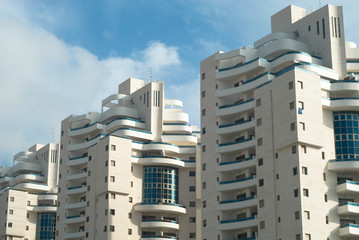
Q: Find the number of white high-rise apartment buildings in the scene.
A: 3